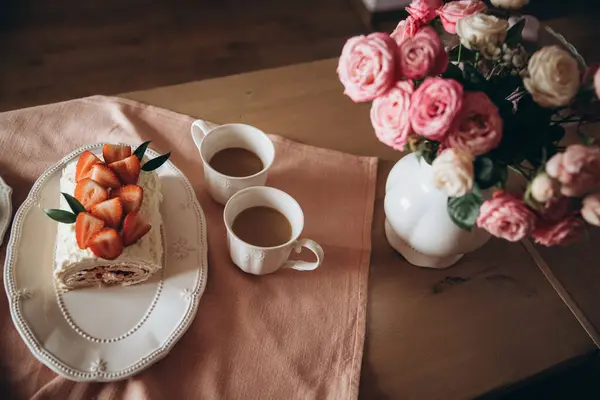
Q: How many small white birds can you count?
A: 0